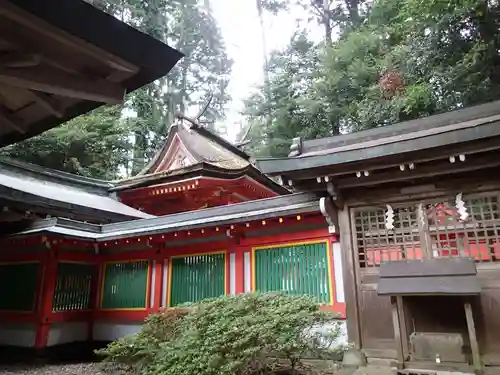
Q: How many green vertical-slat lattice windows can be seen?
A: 5